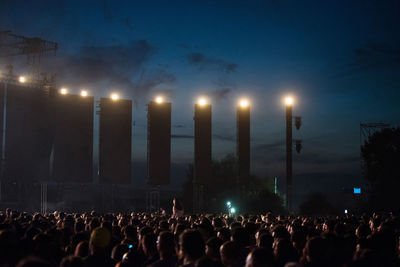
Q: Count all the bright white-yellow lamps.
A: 8